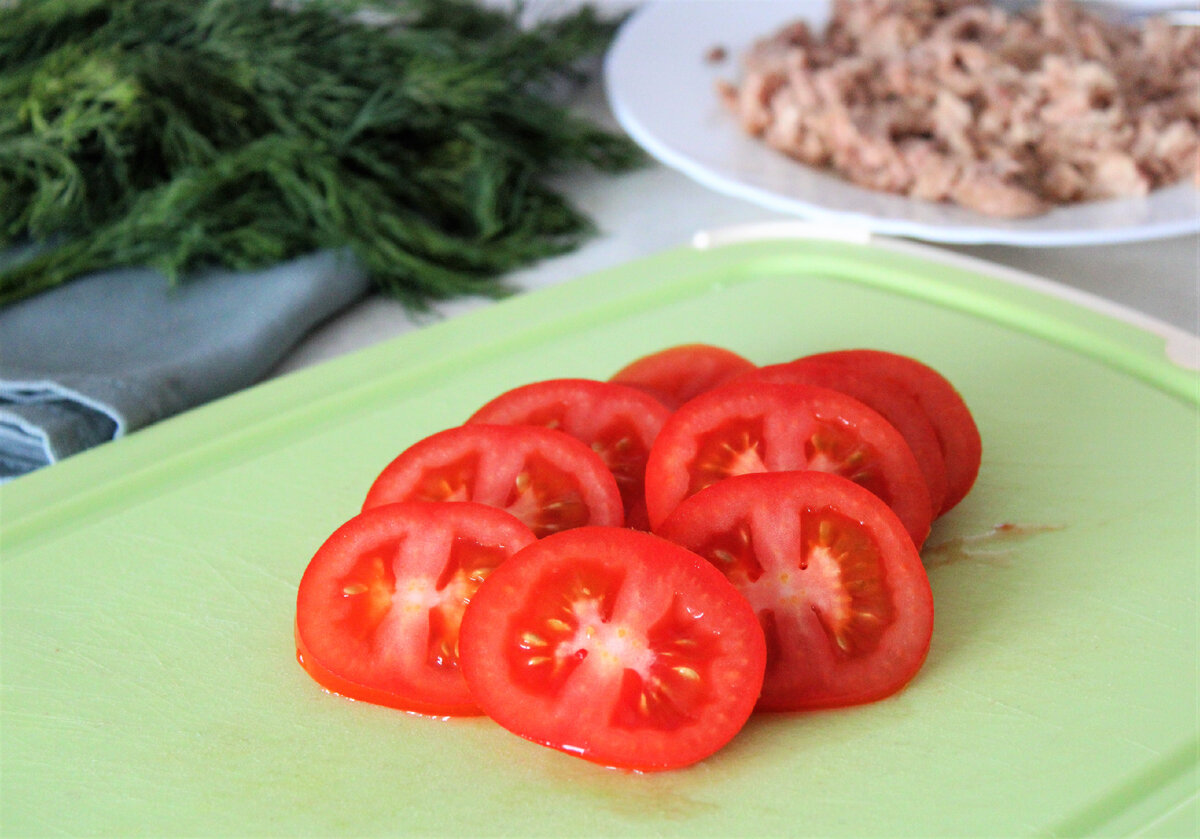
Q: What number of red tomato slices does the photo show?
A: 9